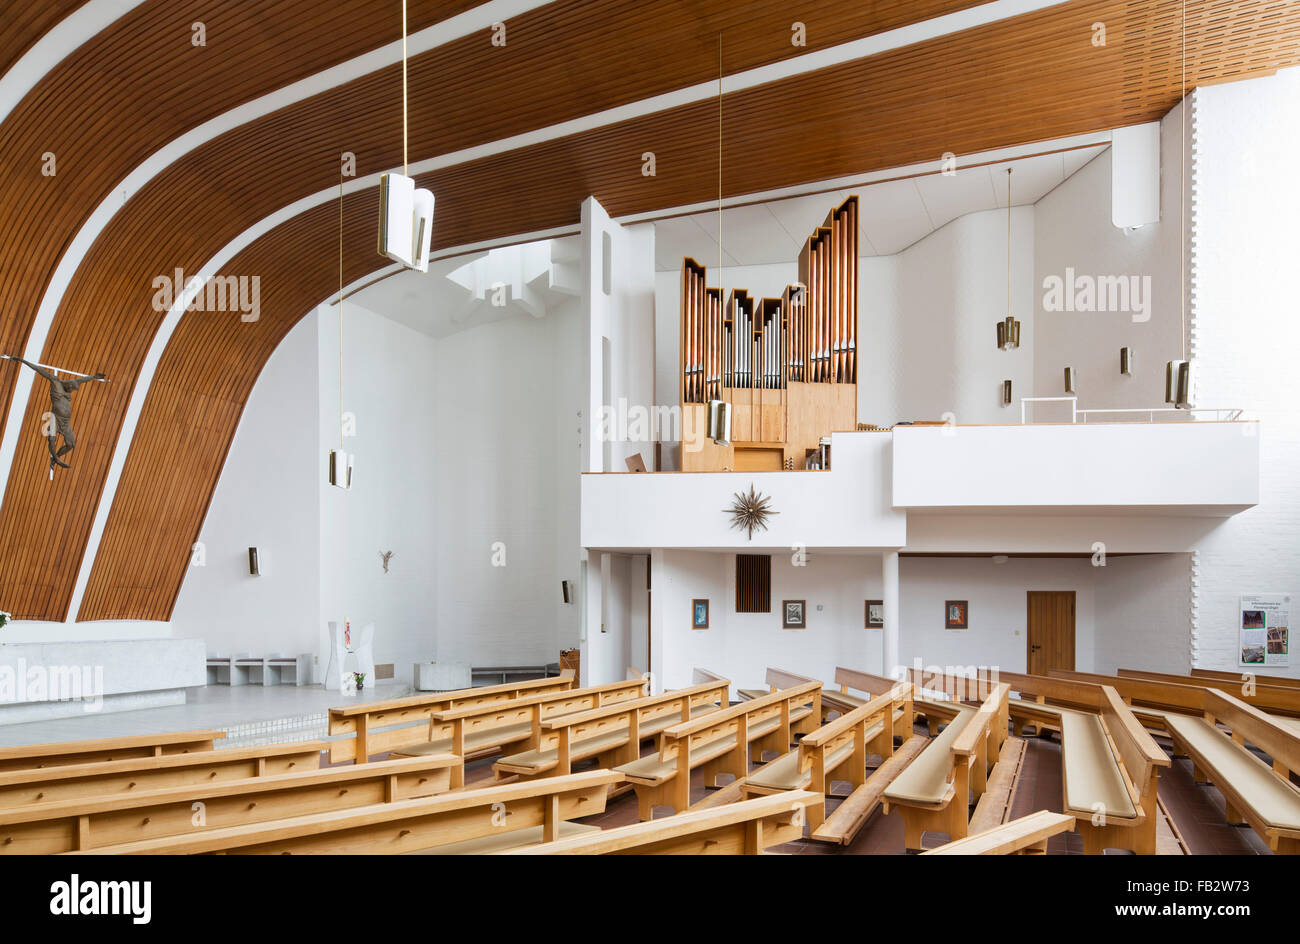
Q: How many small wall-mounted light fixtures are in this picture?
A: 5